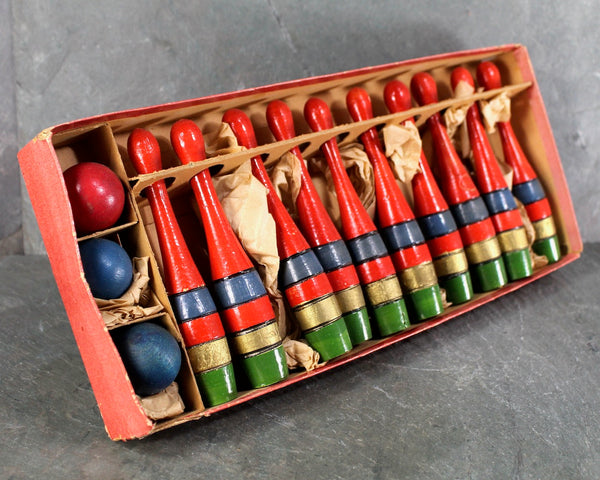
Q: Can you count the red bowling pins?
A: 10